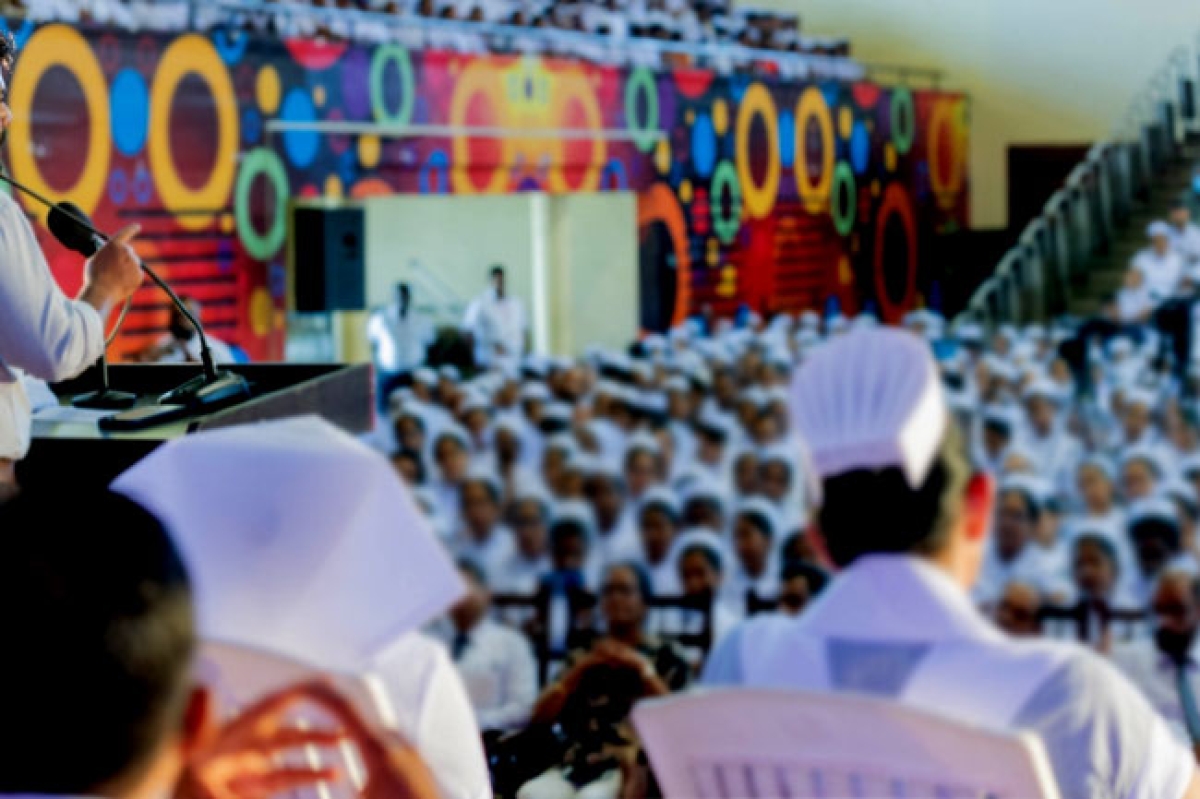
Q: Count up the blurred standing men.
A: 2